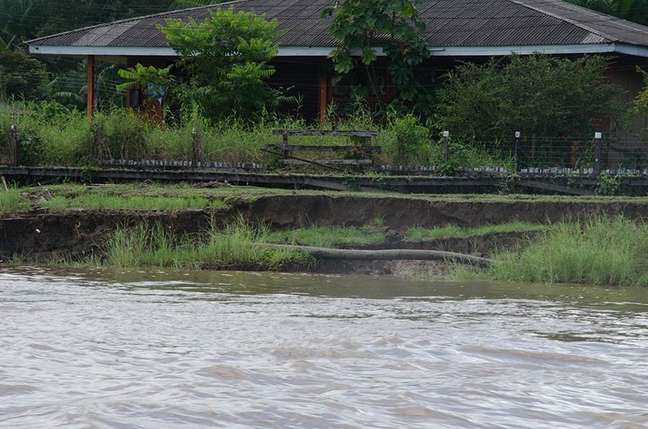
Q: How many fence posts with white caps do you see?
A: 3